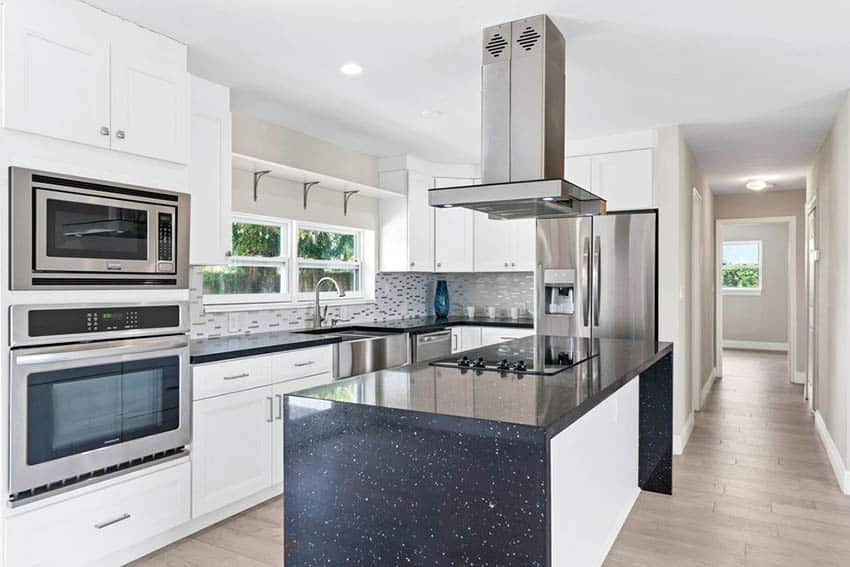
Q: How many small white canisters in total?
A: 3